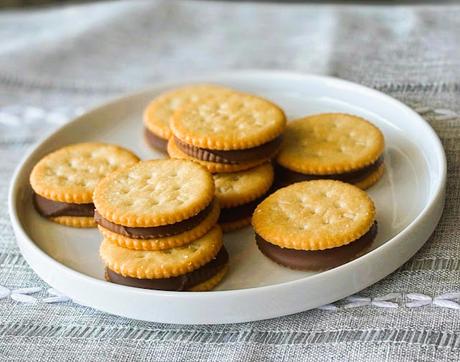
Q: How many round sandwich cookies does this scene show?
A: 8